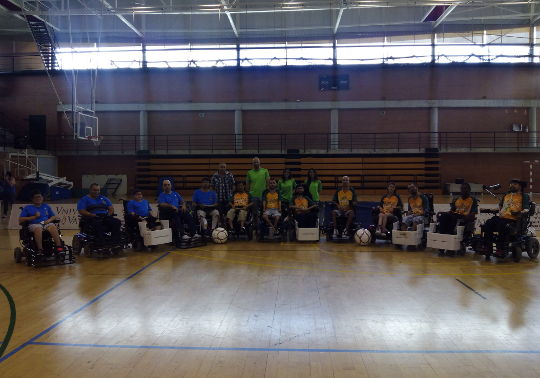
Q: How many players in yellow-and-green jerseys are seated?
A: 8